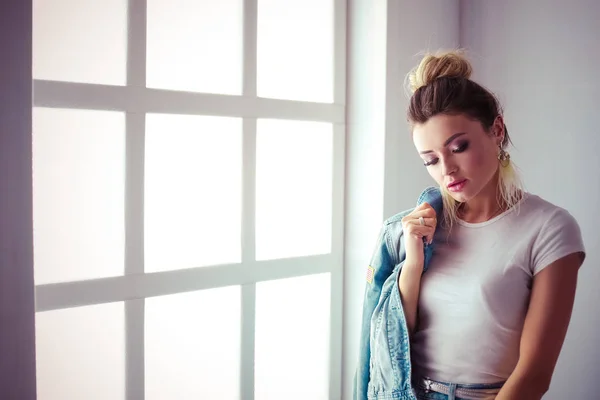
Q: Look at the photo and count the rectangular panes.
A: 9